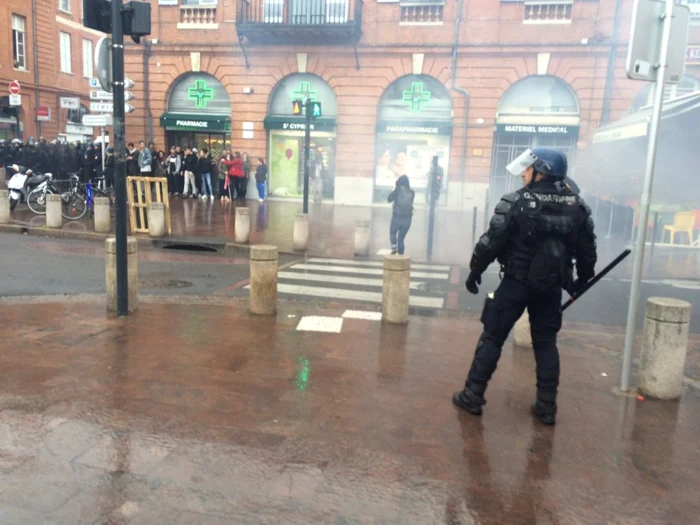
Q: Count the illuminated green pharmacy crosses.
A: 3